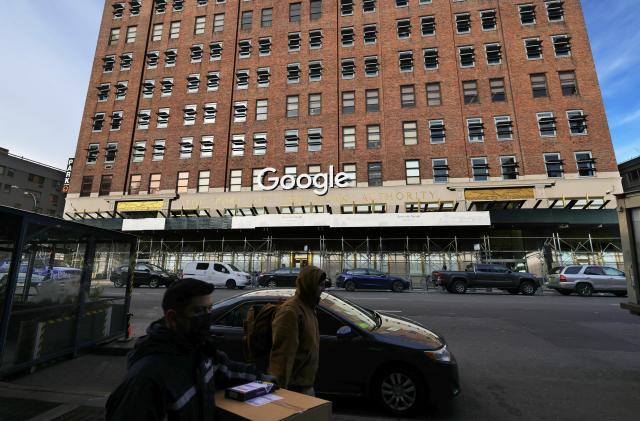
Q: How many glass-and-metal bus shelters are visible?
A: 1